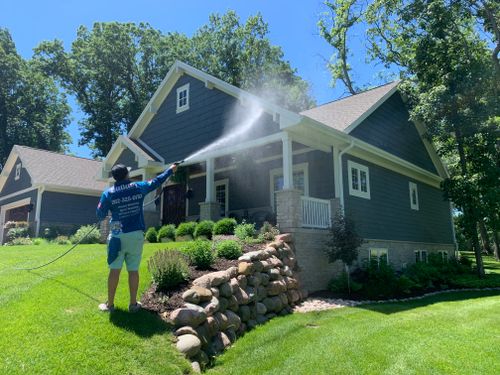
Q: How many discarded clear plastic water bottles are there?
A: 0